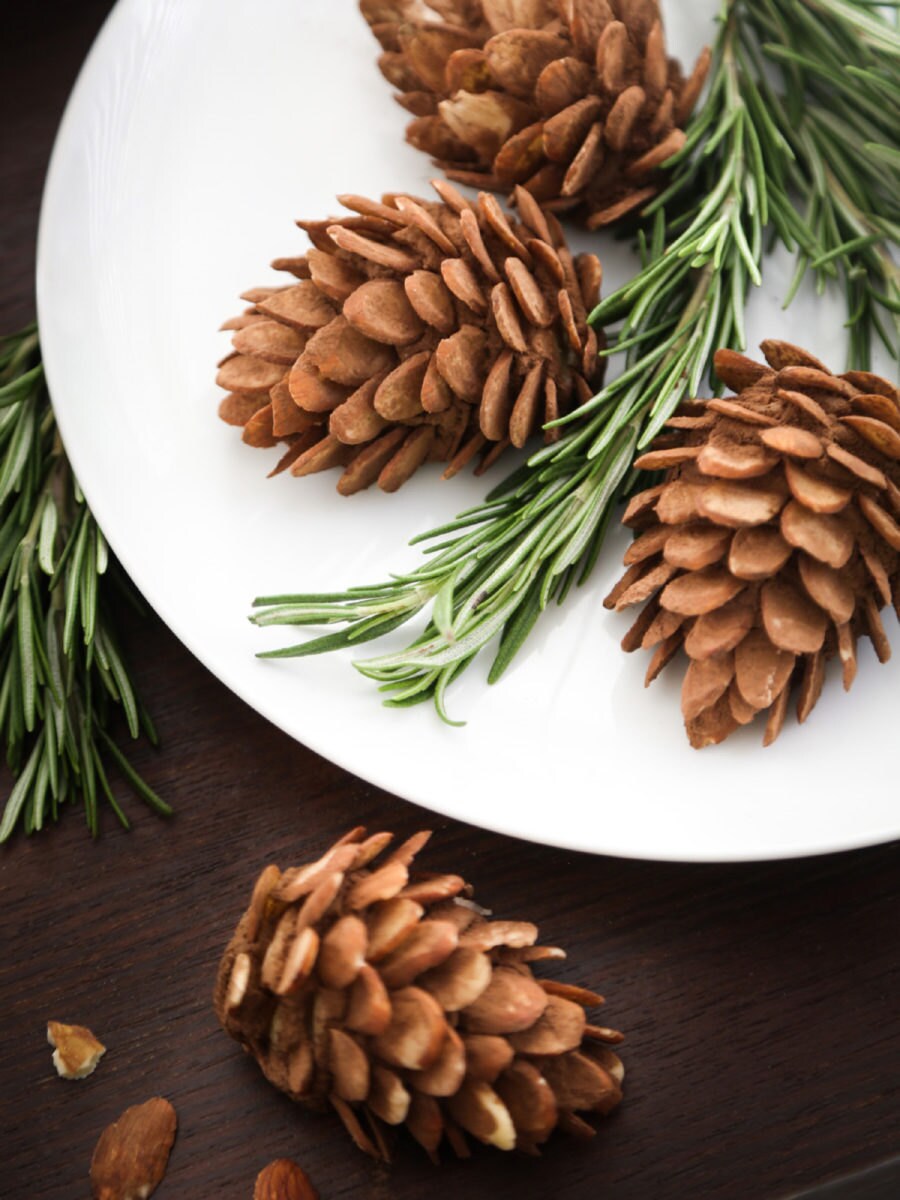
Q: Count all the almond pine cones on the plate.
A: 3